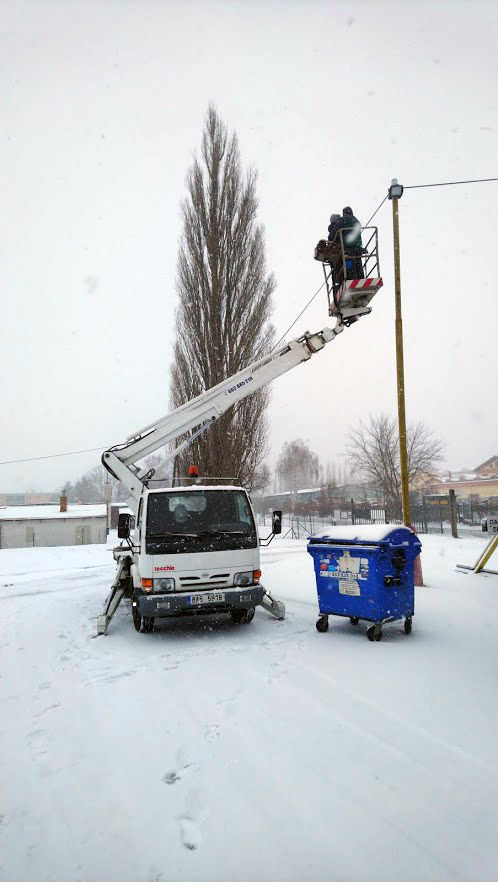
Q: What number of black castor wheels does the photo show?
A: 4